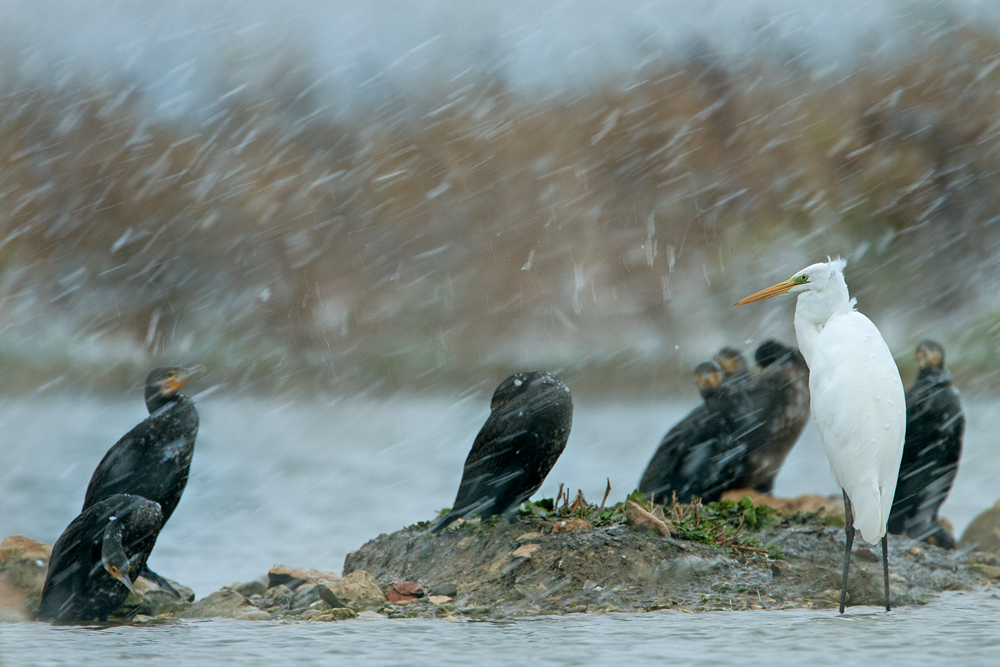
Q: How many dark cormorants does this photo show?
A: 7